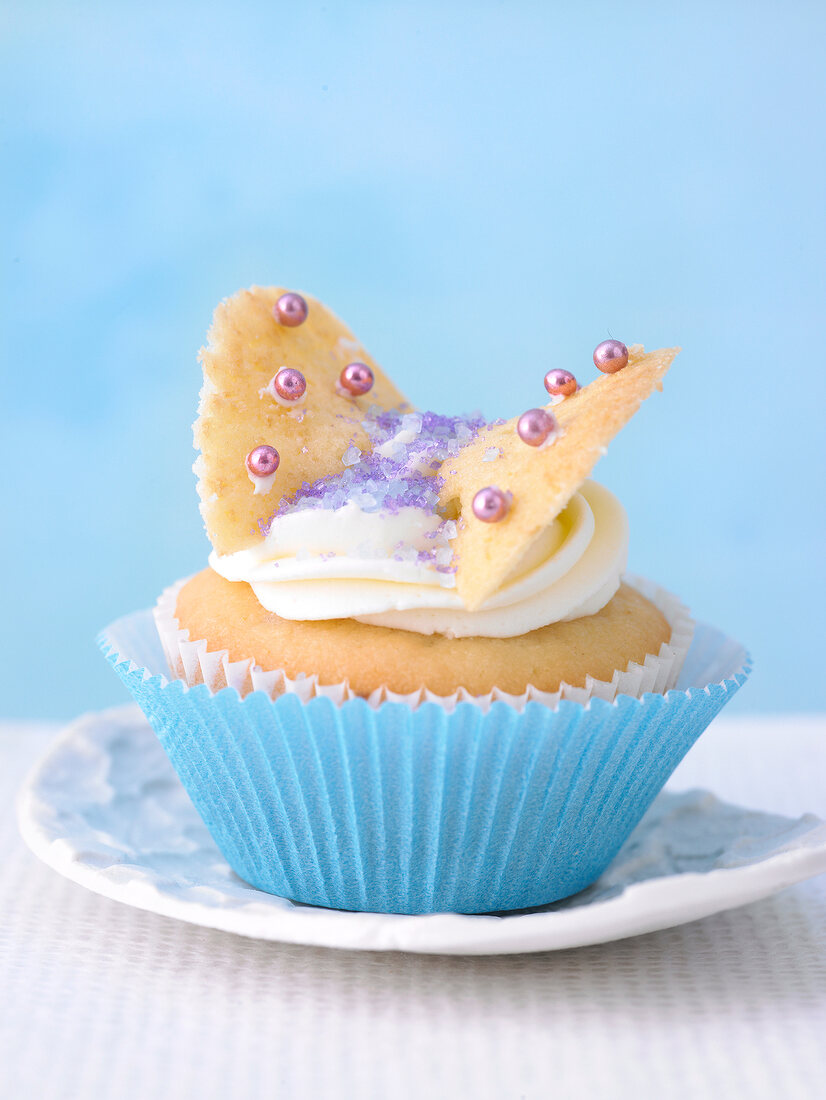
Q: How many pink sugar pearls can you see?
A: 8